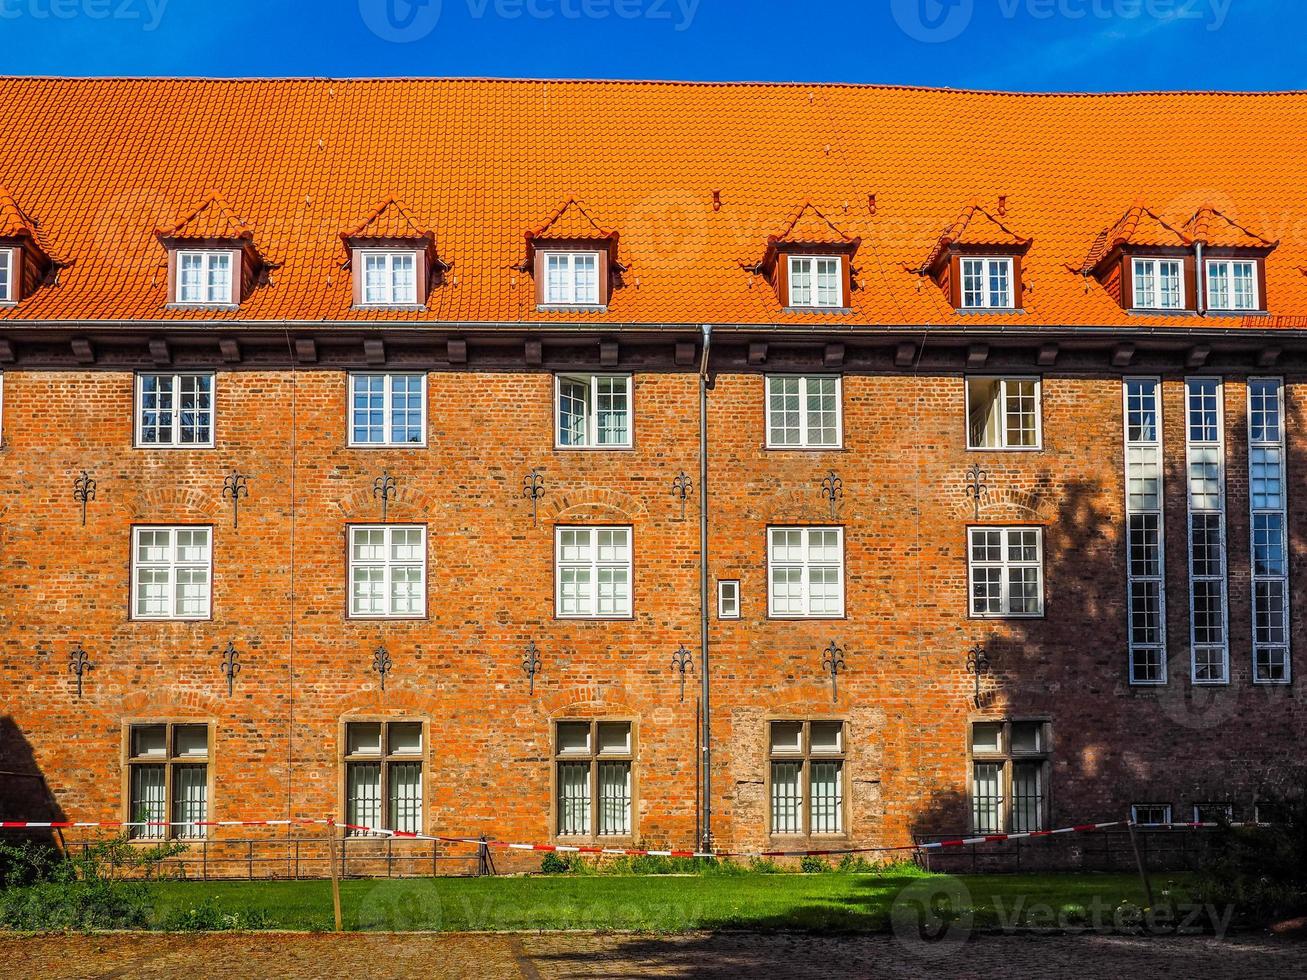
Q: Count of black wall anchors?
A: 14